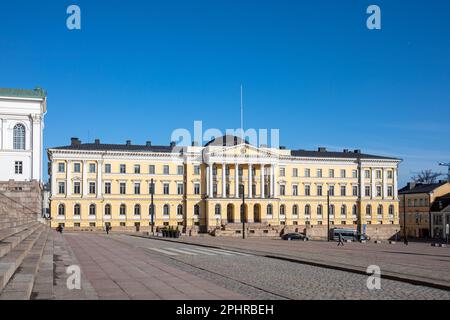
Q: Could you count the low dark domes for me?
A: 1